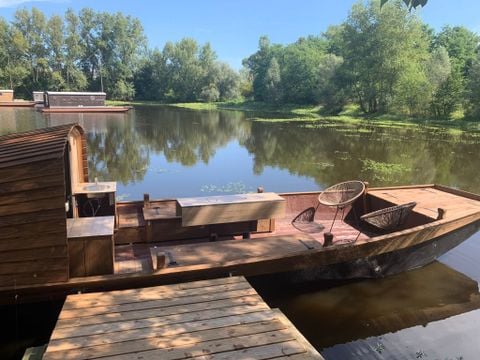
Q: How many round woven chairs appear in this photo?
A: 2